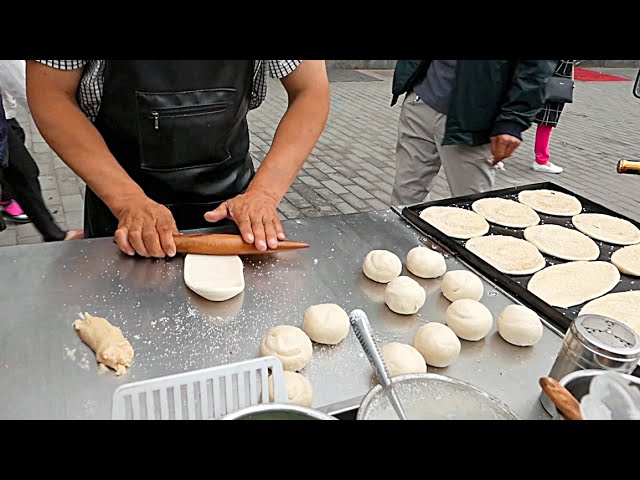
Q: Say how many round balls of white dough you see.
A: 11